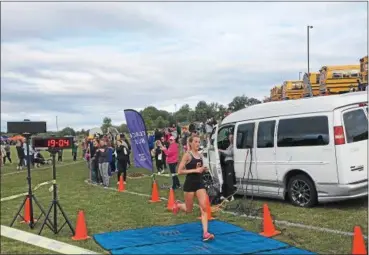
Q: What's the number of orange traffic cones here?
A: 8